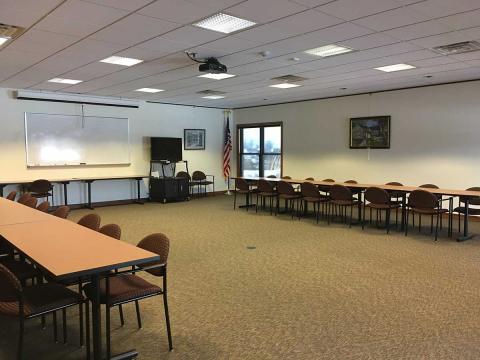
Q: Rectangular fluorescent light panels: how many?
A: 10